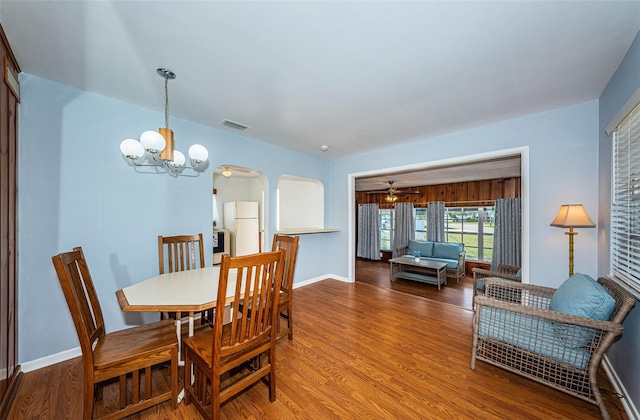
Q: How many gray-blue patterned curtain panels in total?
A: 4